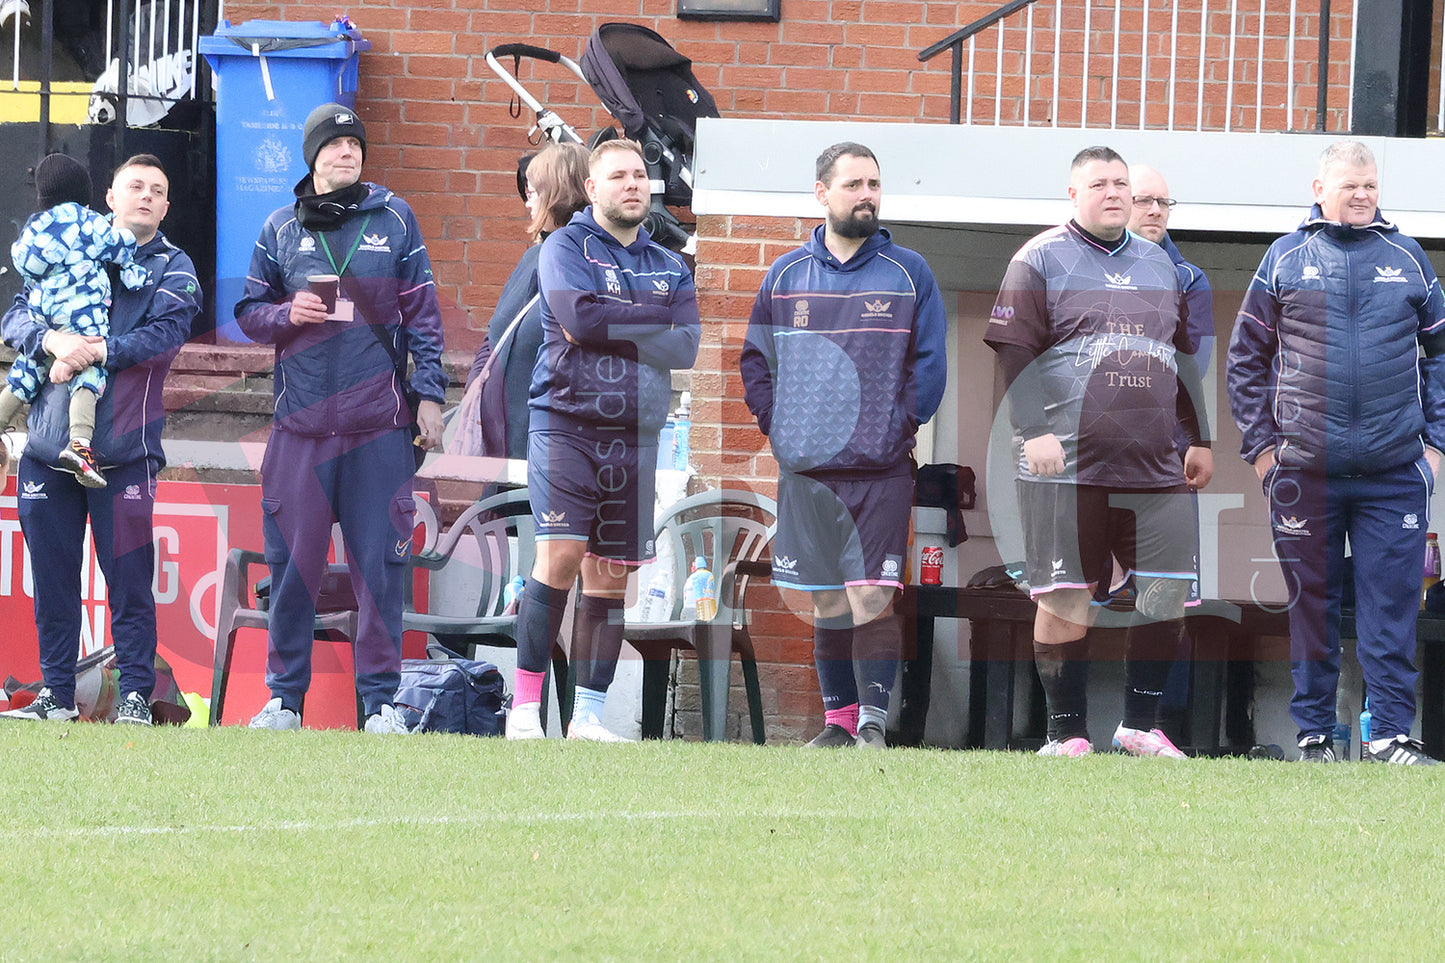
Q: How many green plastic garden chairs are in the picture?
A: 3